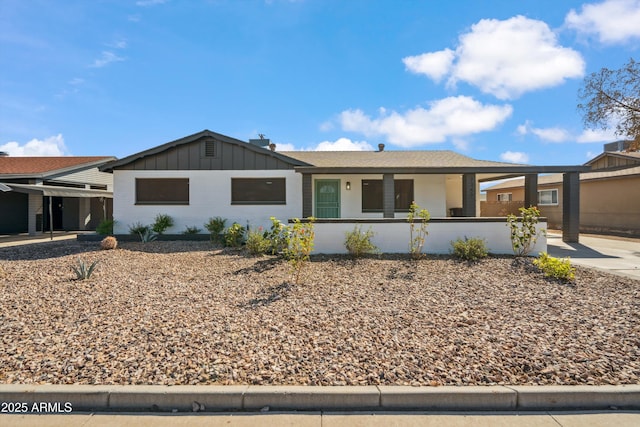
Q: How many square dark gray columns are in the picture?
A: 5